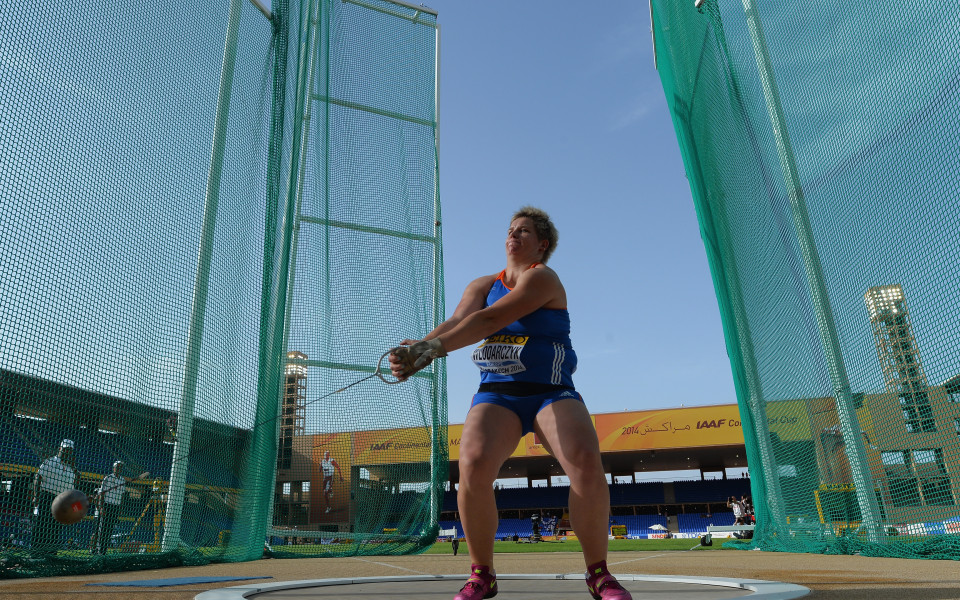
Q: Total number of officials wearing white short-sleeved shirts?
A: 2